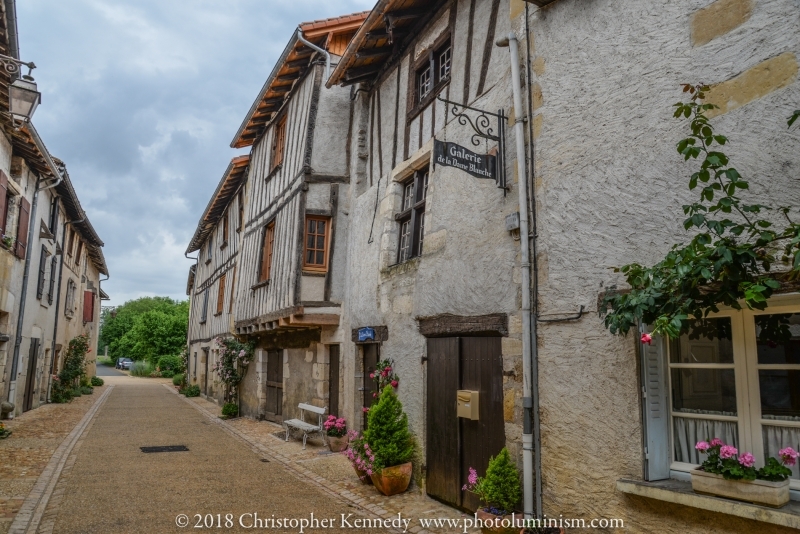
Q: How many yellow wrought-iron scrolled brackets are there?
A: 0